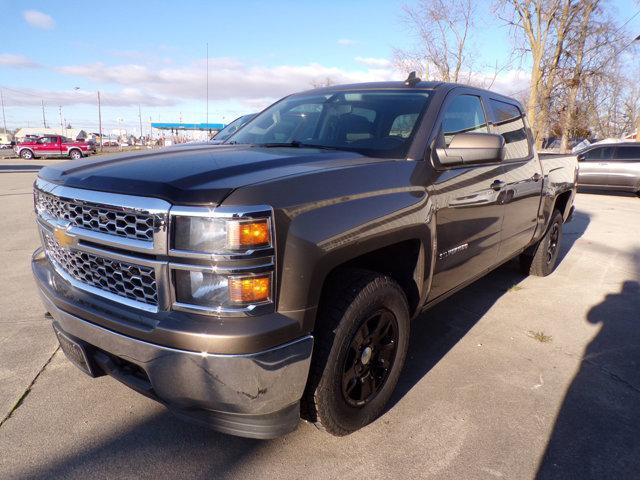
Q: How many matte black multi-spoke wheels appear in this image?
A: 2